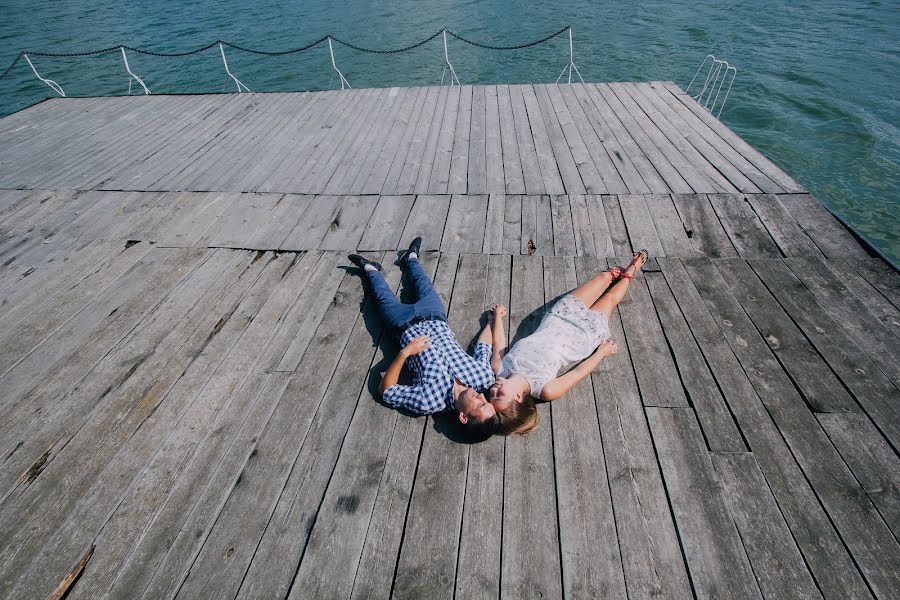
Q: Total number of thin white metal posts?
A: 6